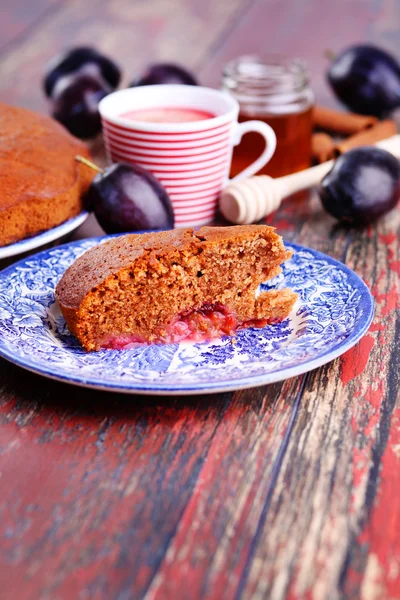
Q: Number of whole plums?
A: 6